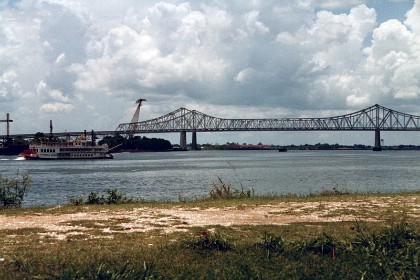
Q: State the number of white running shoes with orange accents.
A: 0